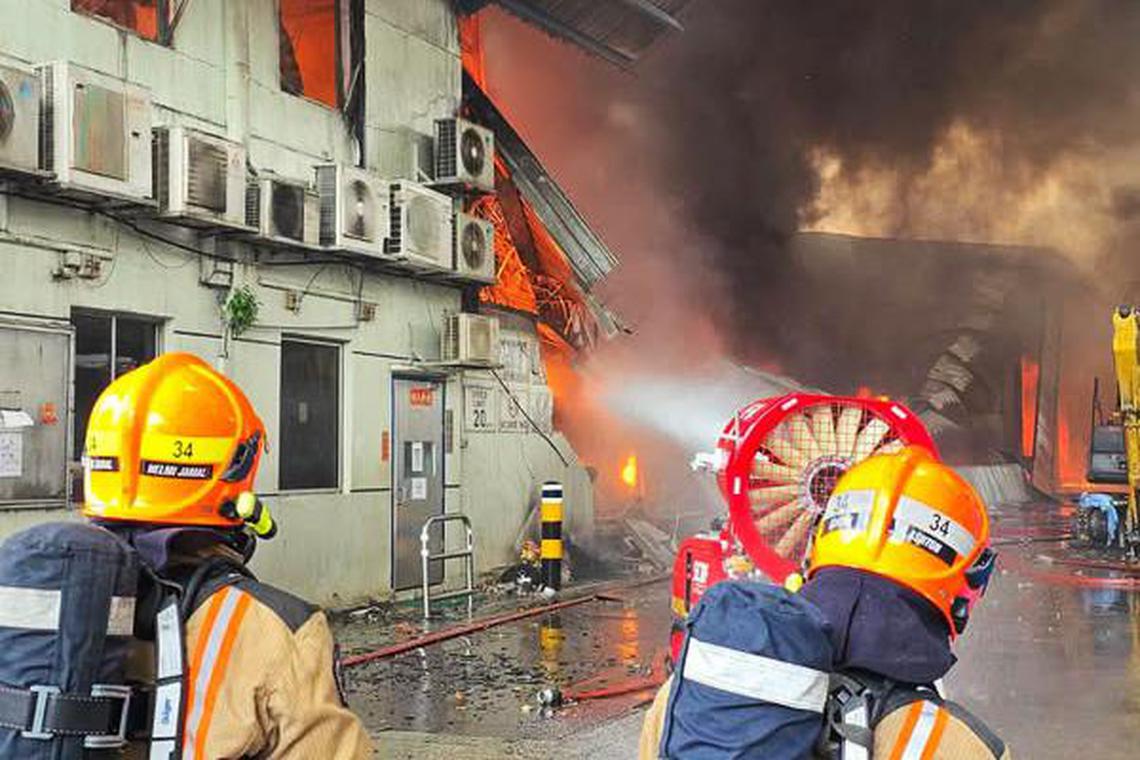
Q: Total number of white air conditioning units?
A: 9